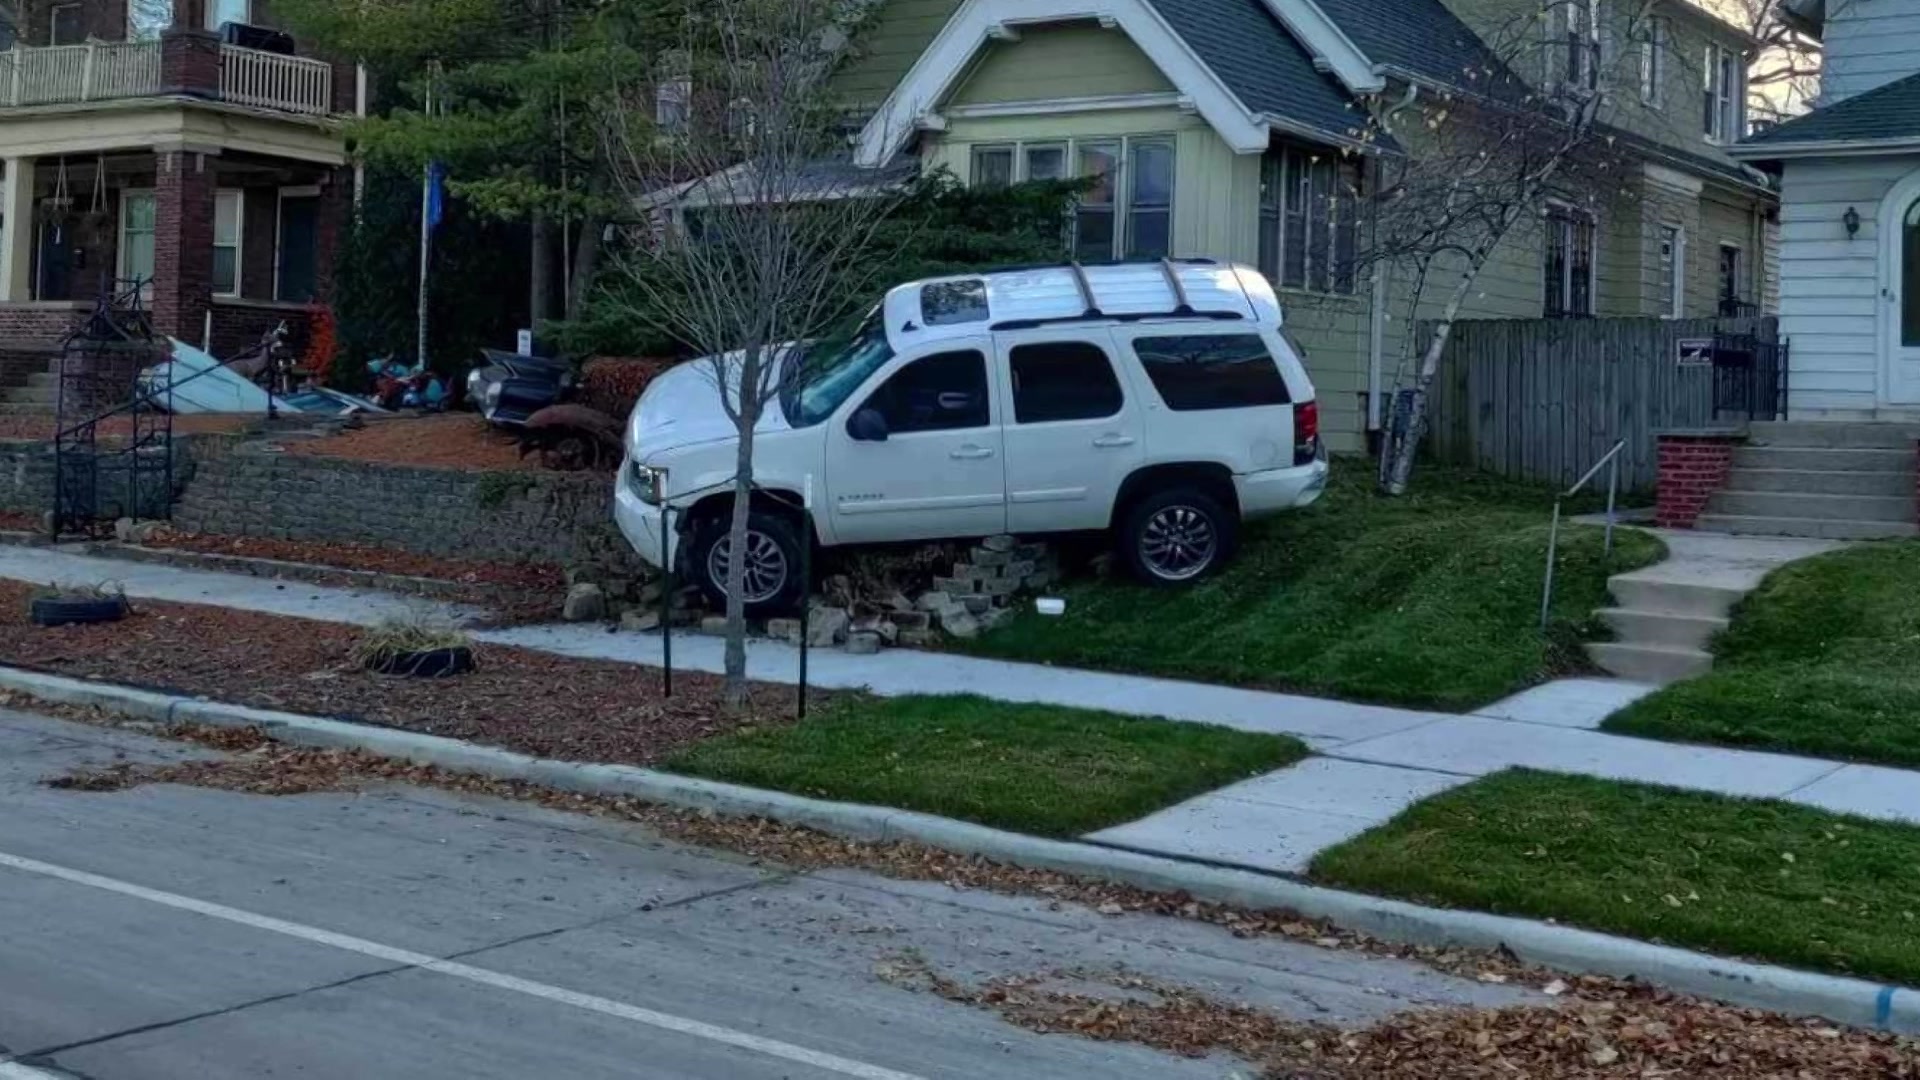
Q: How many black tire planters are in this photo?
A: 2